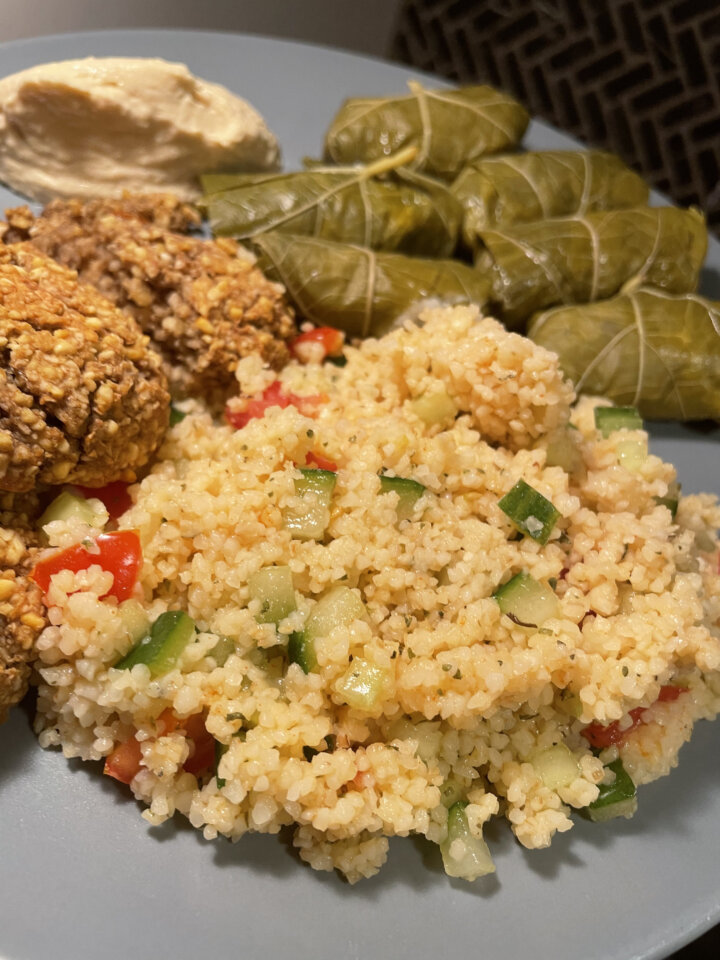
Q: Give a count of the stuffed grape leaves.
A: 6